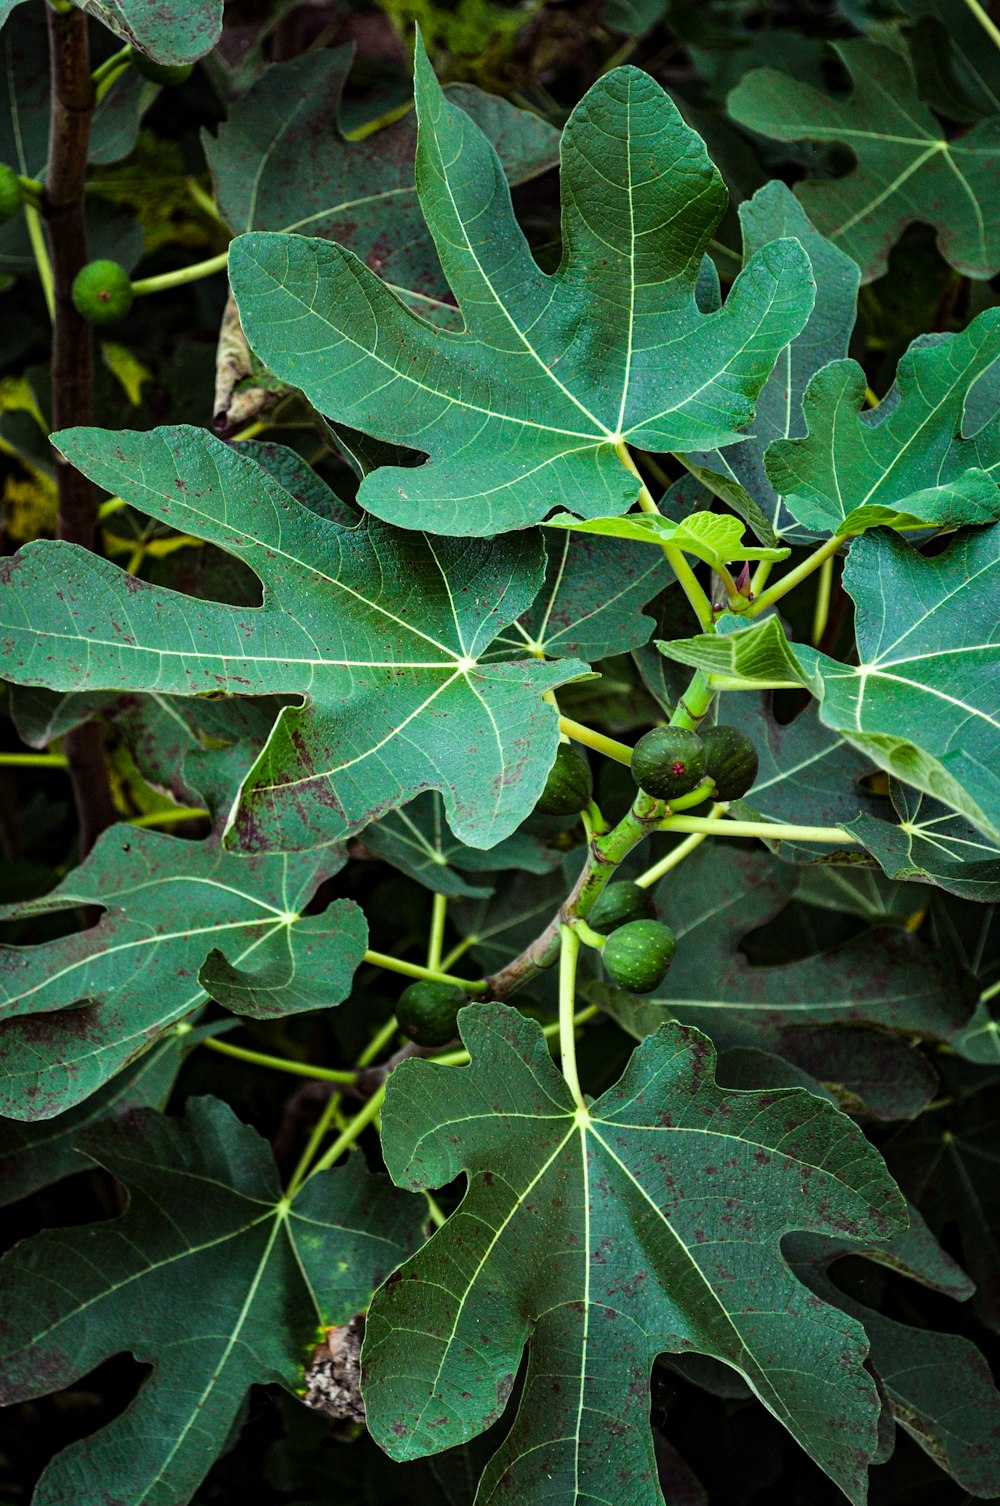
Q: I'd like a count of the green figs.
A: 9